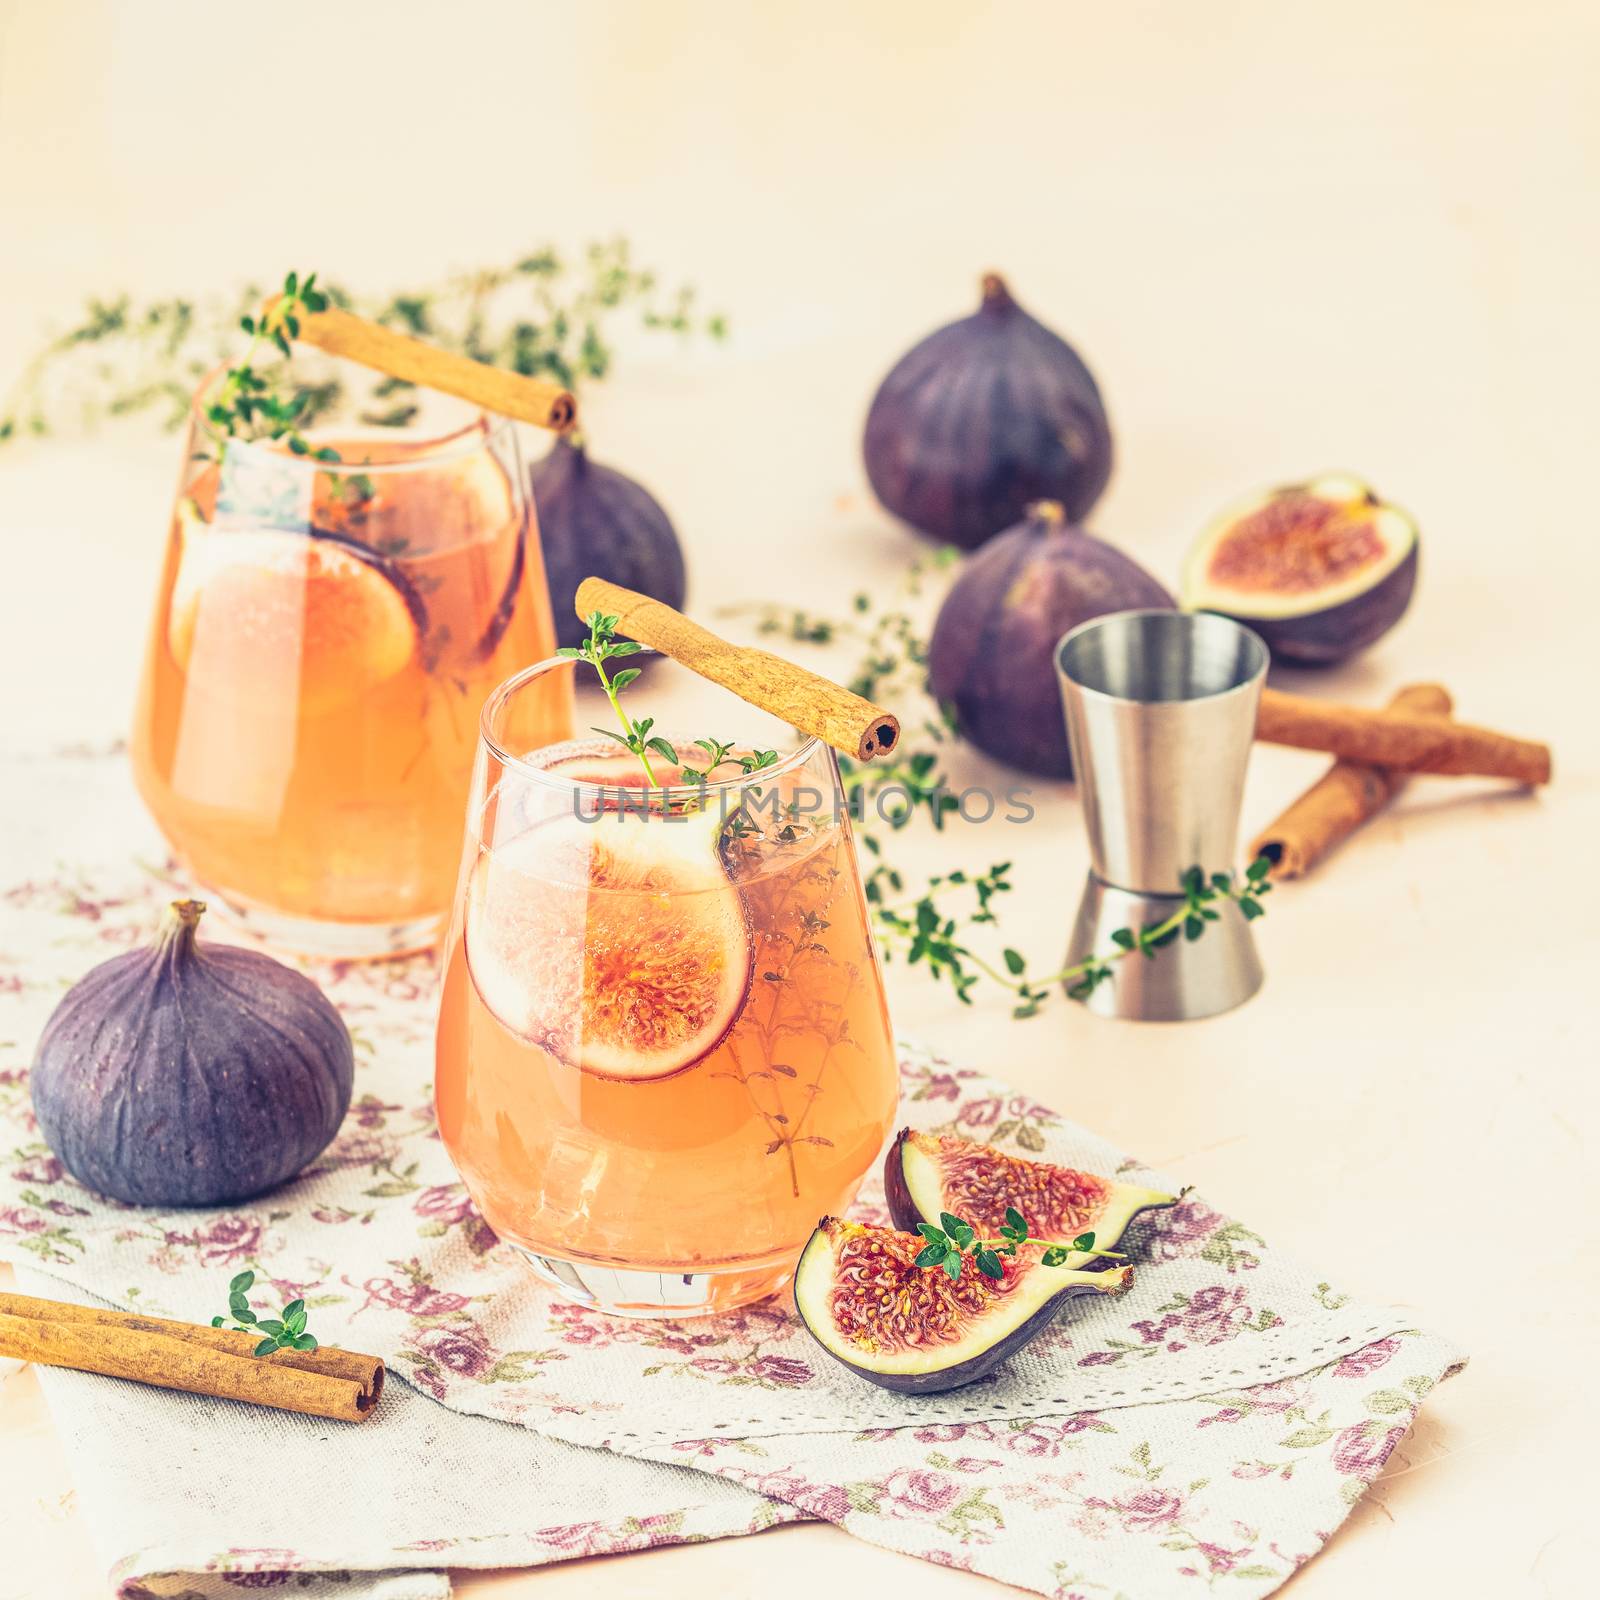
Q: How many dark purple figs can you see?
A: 4